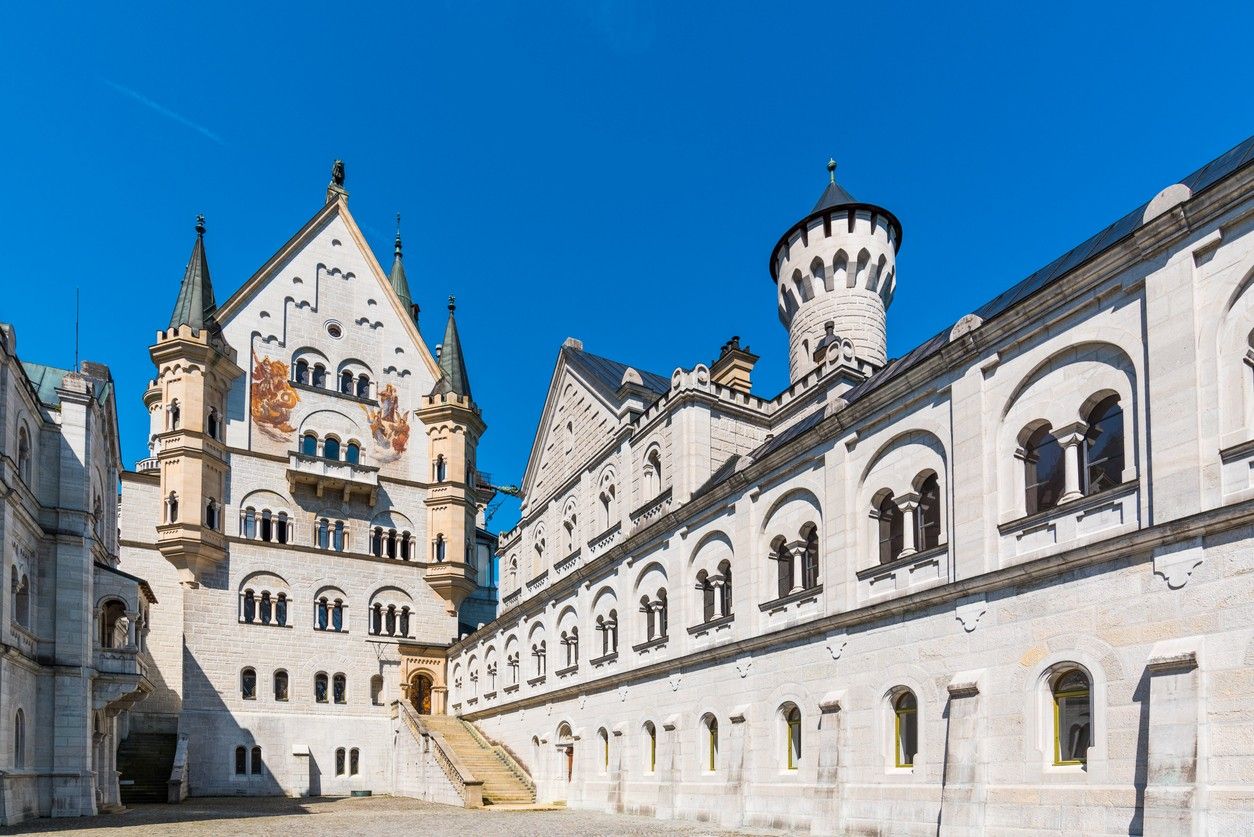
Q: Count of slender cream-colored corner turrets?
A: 2